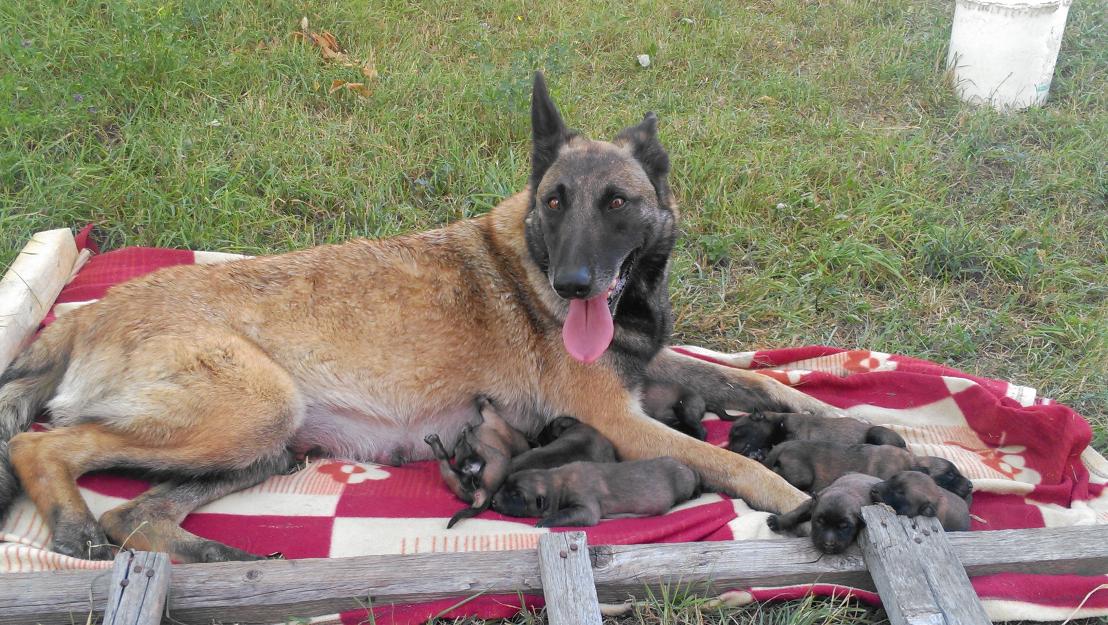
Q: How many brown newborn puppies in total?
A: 8